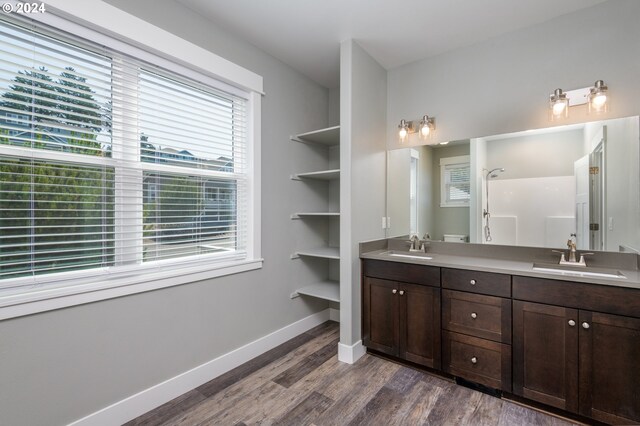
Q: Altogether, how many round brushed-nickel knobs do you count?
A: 7